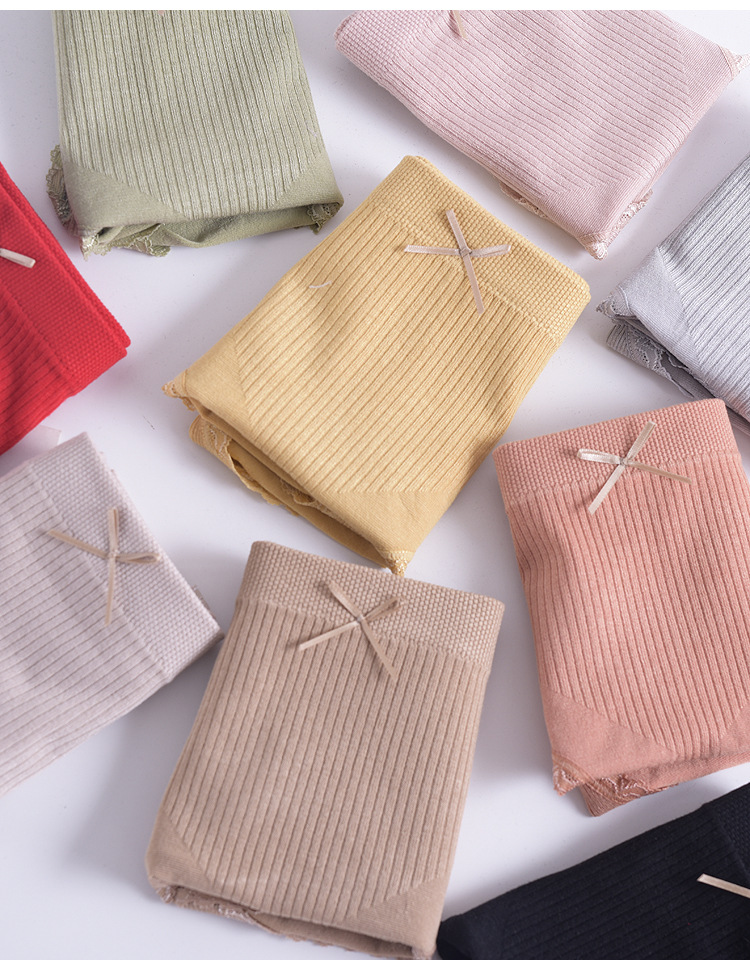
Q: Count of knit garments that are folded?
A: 9